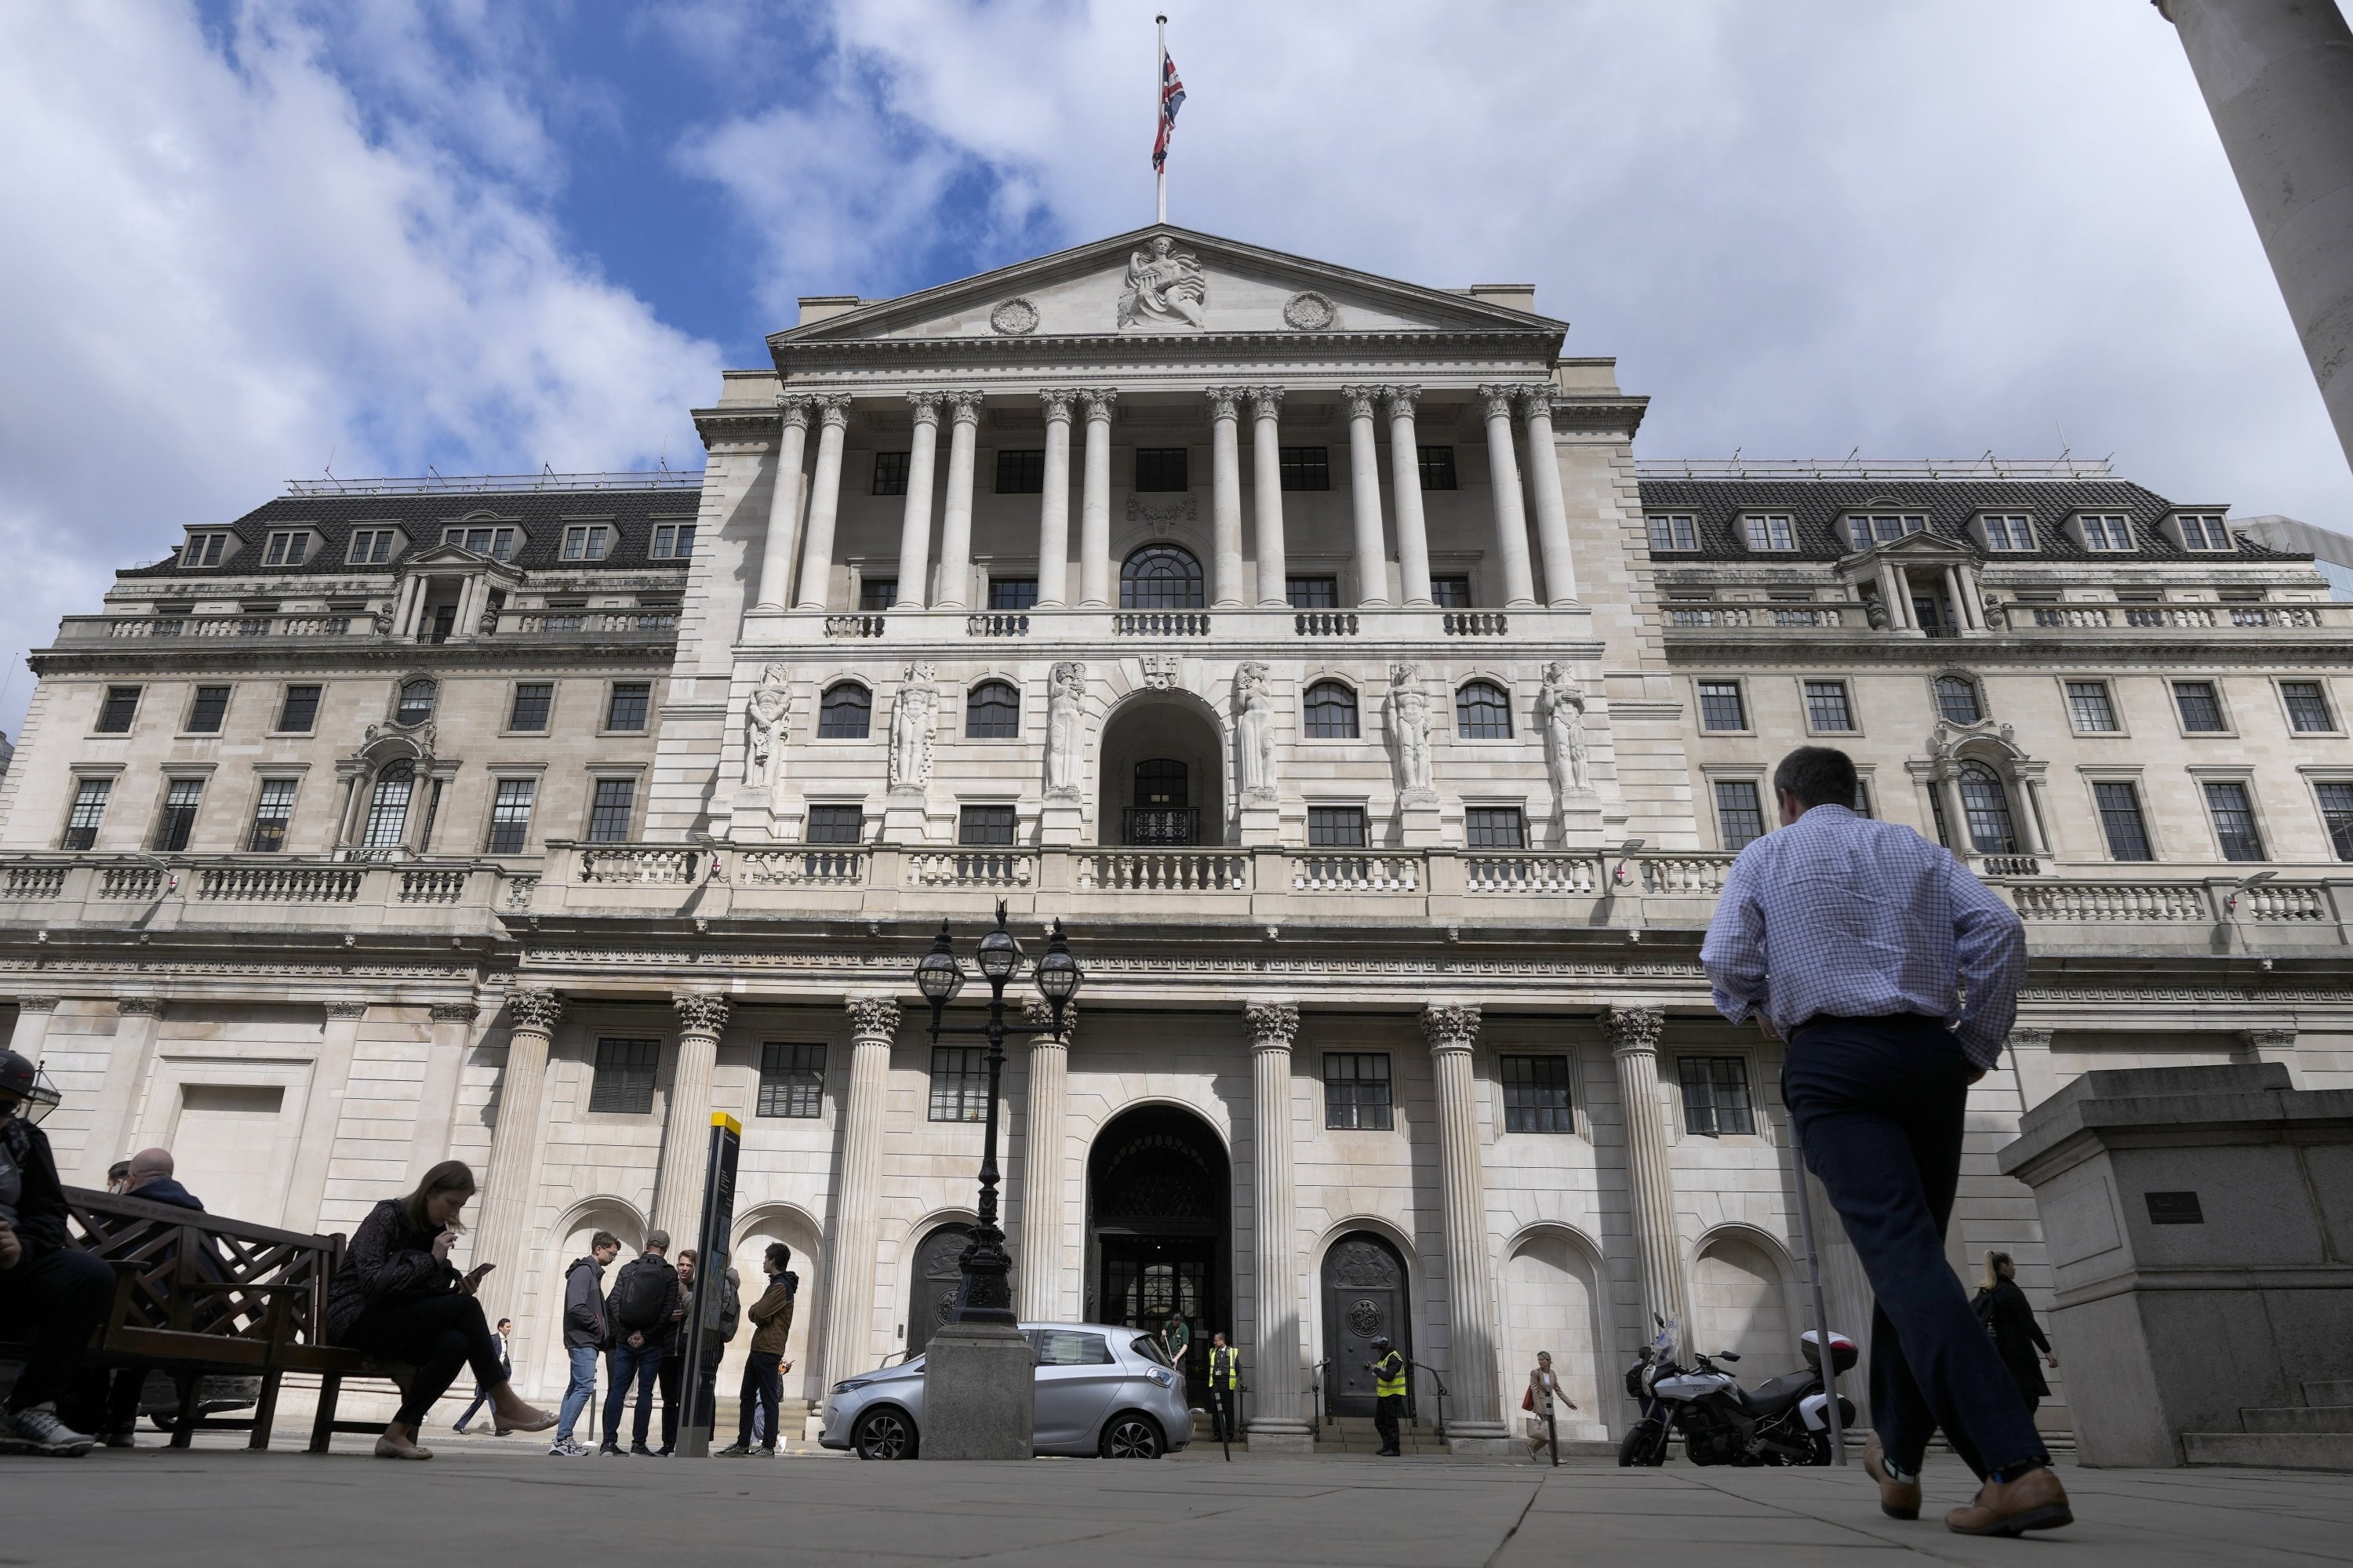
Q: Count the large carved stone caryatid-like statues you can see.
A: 6